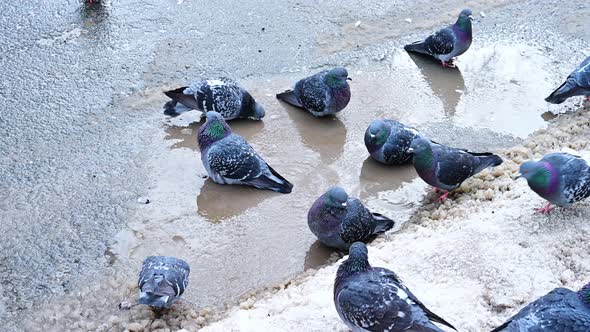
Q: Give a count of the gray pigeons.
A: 12